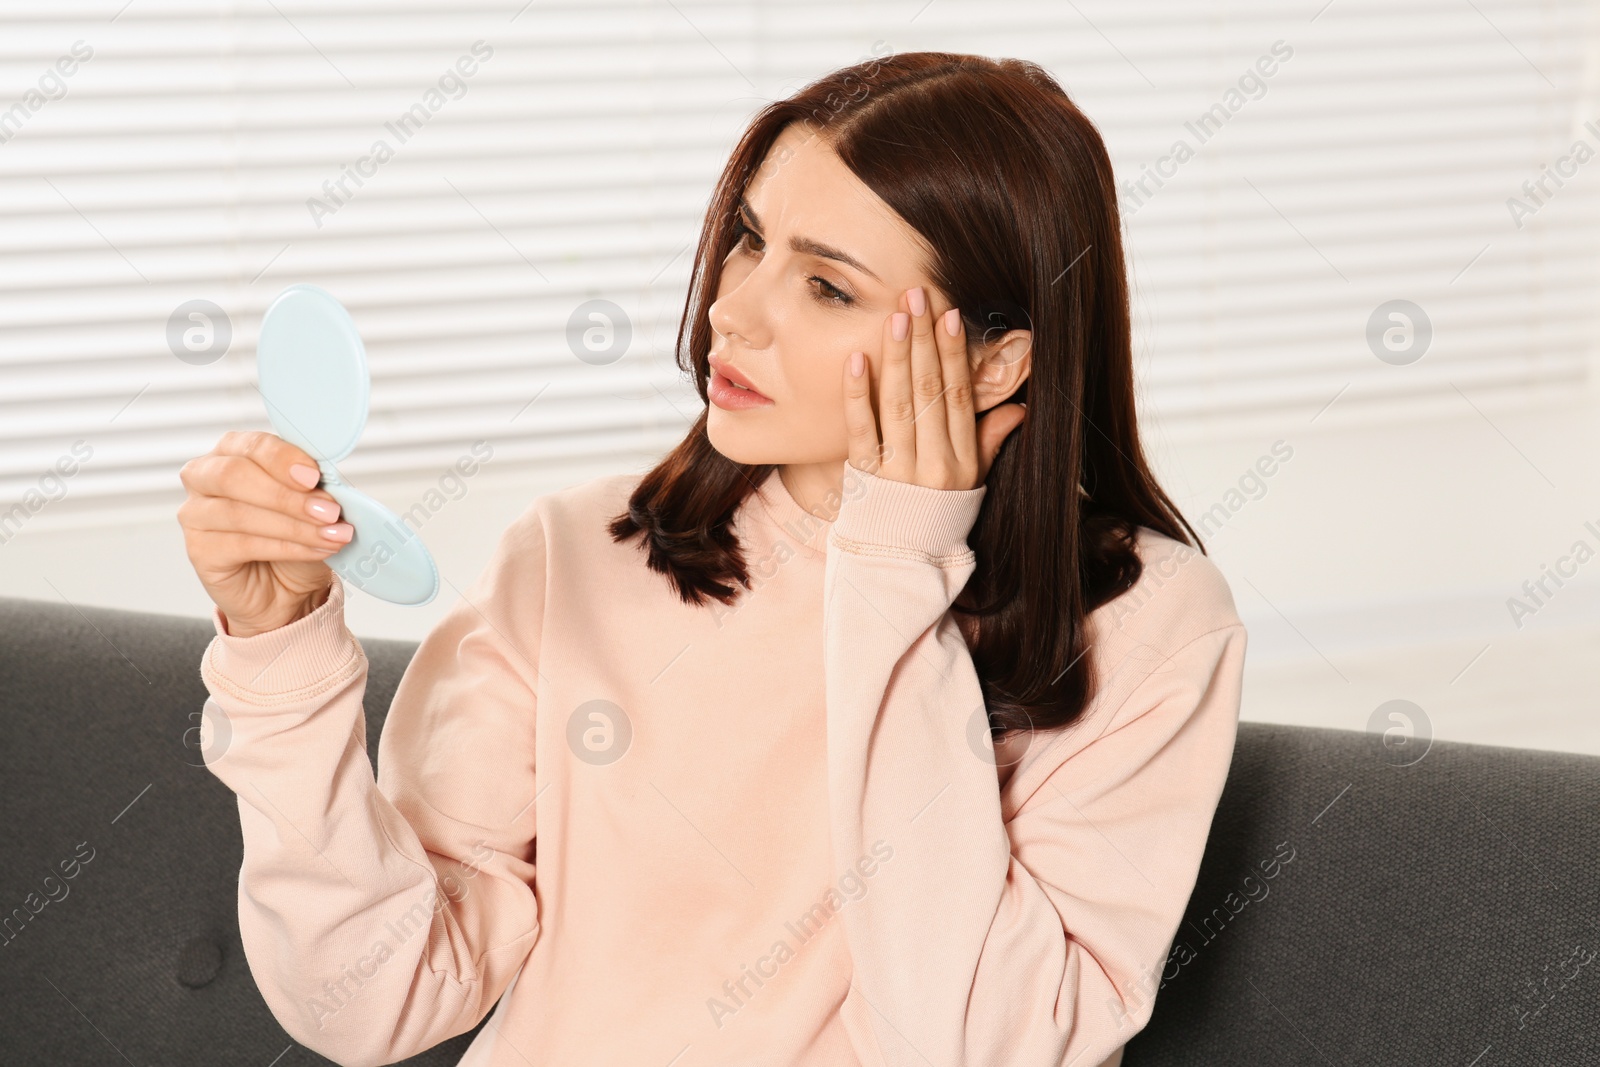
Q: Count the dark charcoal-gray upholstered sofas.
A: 1